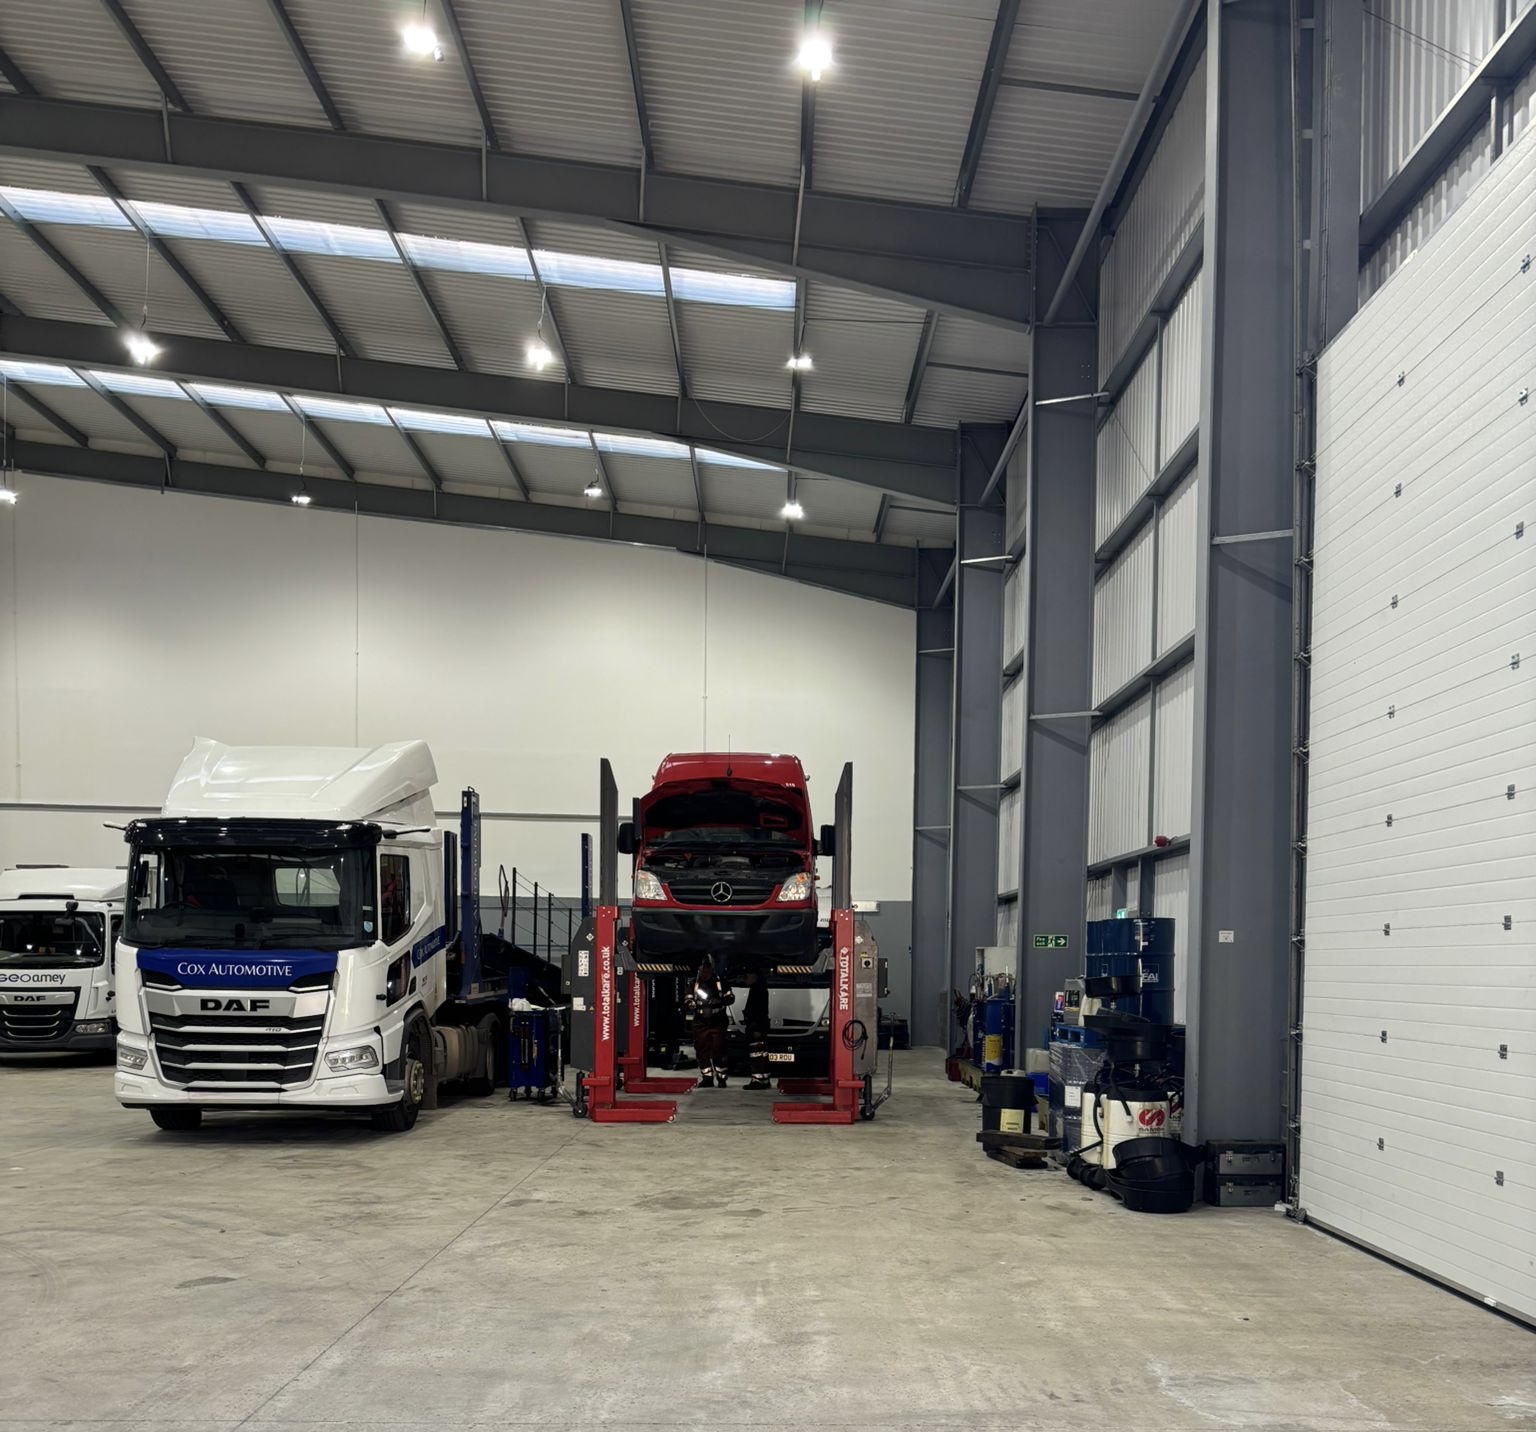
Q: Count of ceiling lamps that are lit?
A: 9